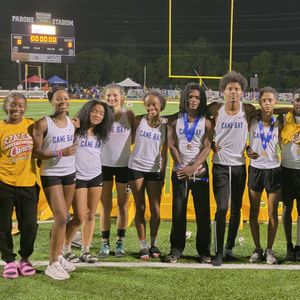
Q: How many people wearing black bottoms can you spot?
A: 9